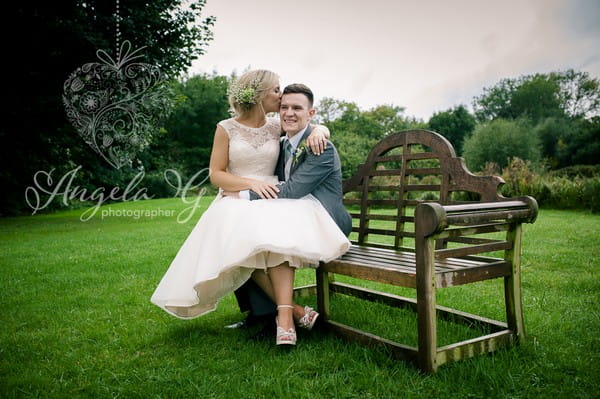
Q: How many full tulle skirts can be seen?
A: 1